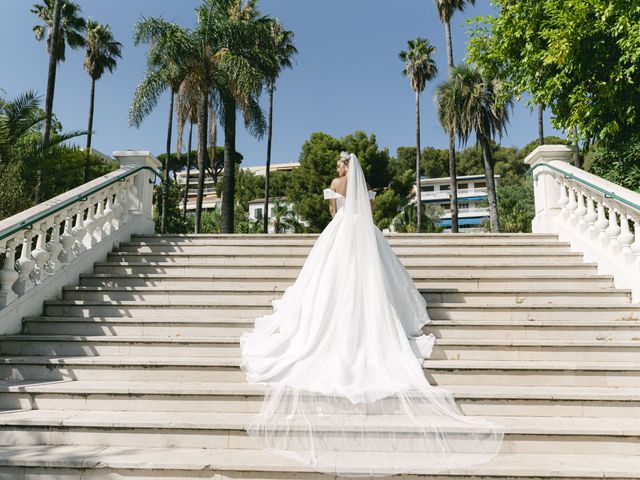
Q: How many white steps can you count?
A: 13